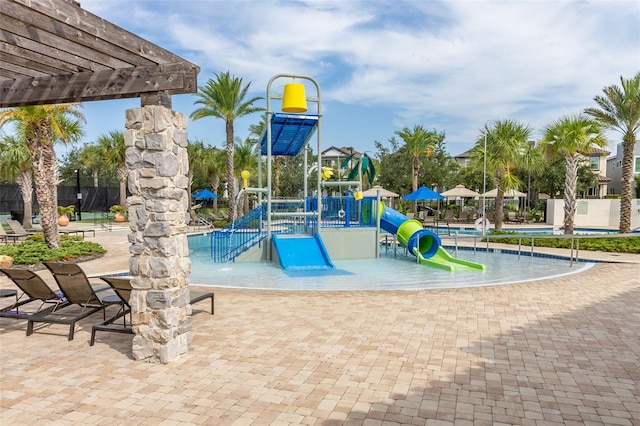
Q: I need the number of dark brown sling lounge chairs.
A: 3